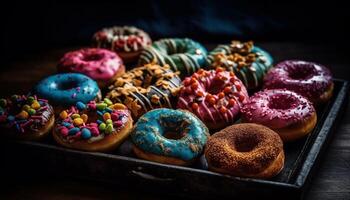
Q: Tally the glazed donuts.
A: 12